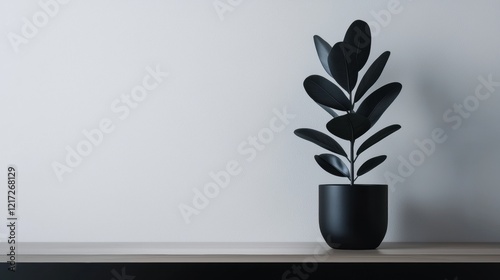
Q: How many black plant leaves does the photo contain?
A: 12